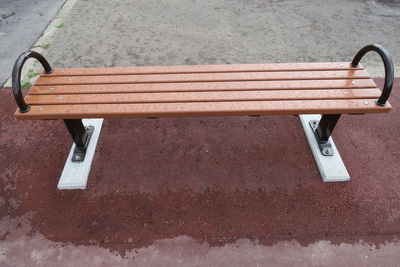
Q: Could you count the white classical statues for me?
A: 0